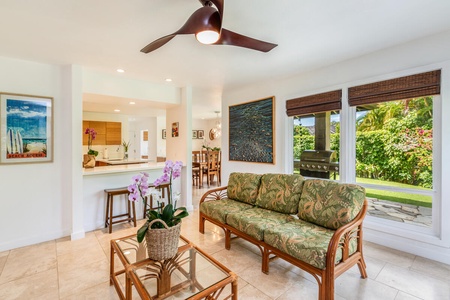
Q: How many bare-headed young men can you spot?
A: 0